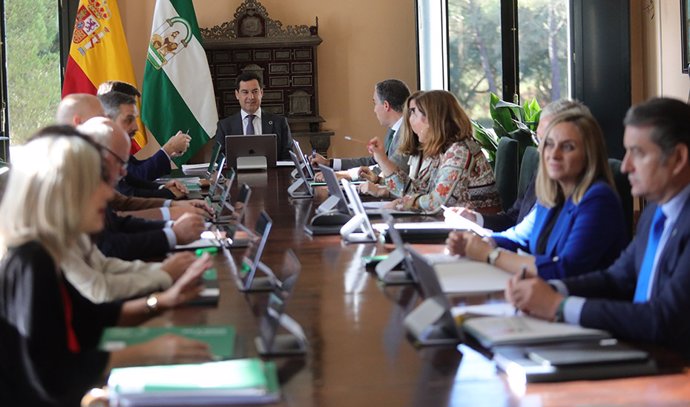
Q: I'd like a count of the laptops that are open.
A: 13